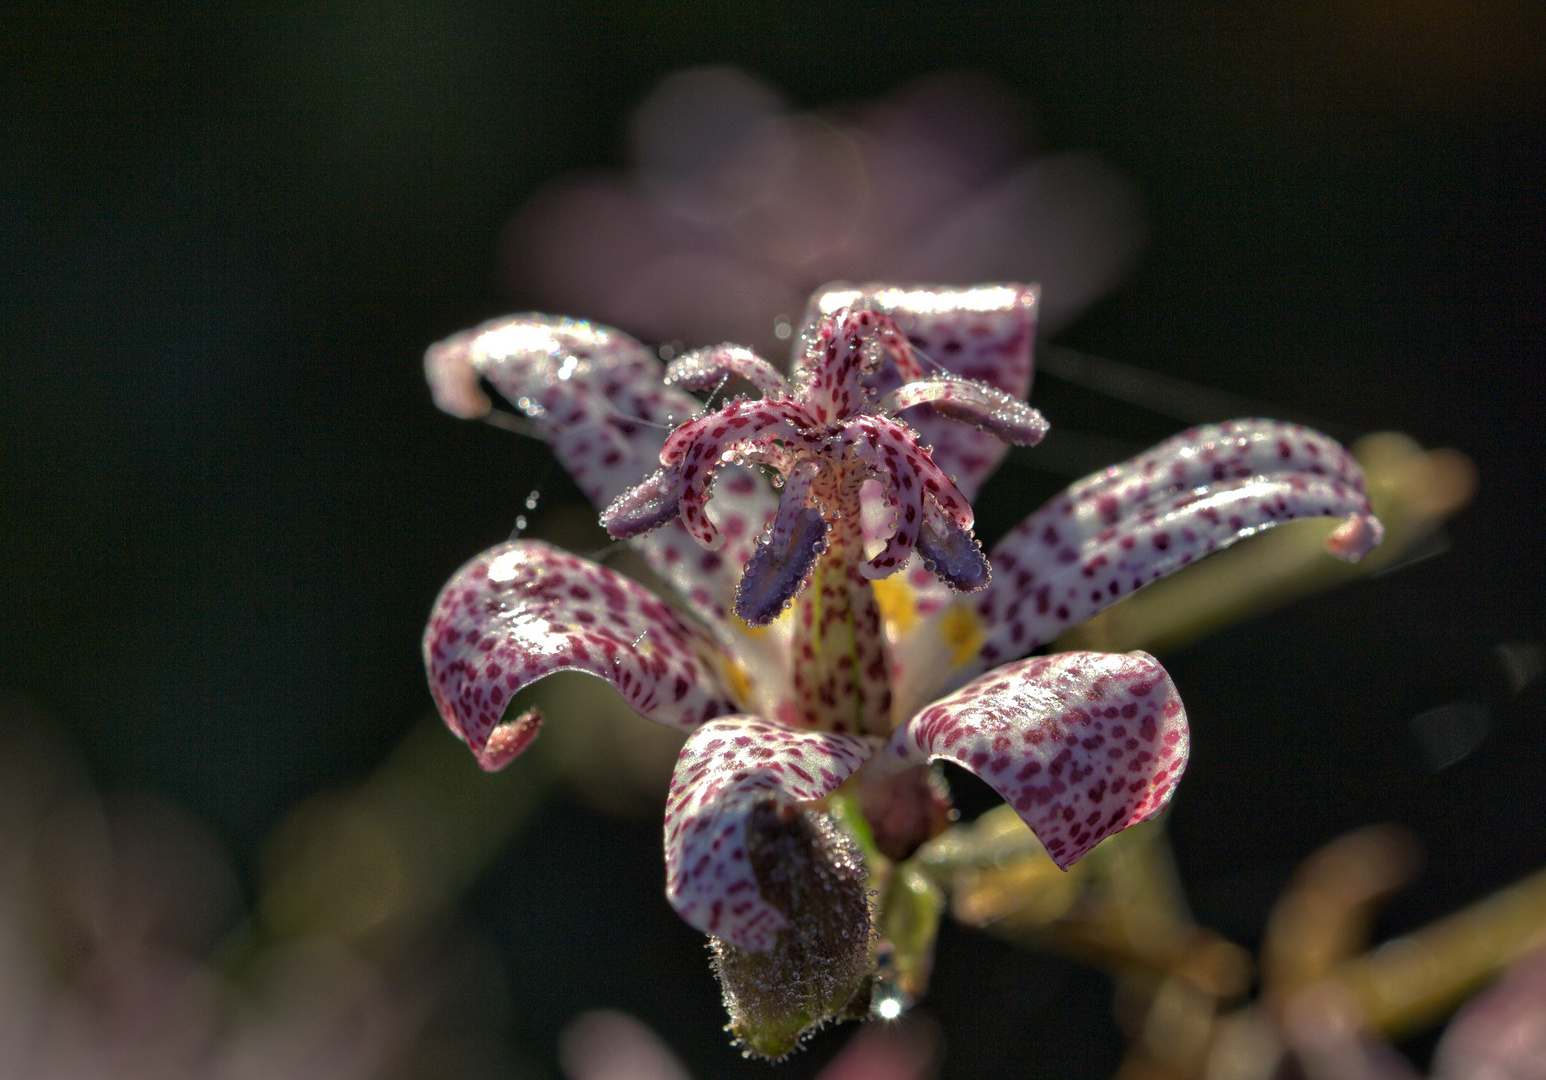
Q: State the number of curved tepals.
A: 6